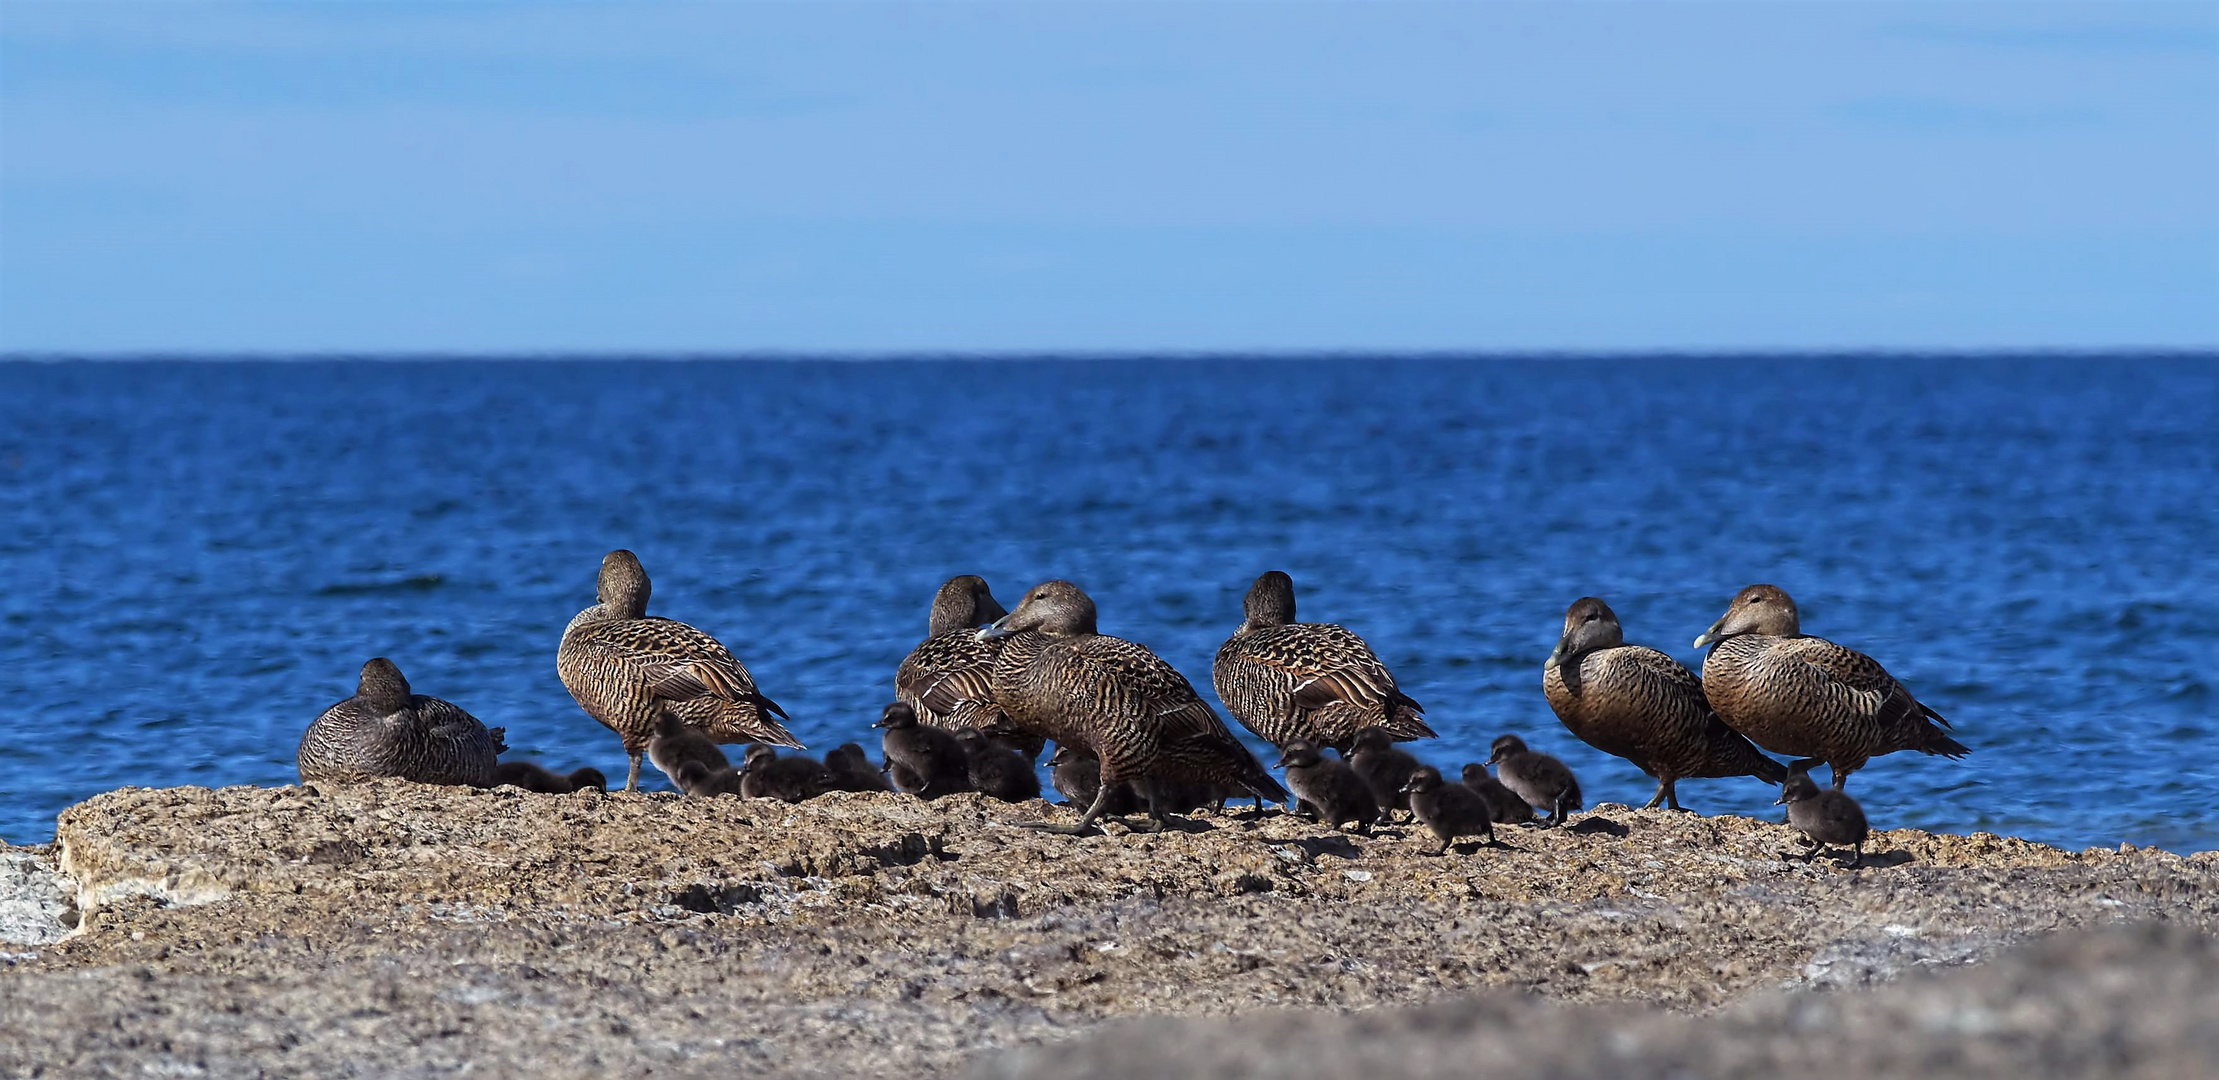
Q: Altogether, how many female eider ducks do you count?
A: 7